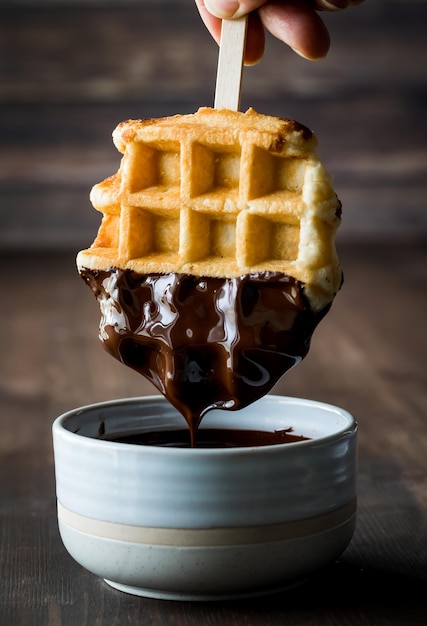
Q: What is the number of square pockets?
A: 6